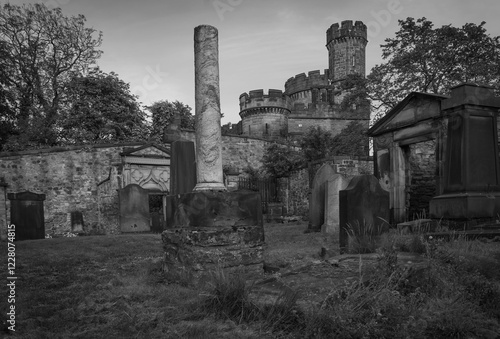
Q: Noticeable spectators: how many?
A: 0